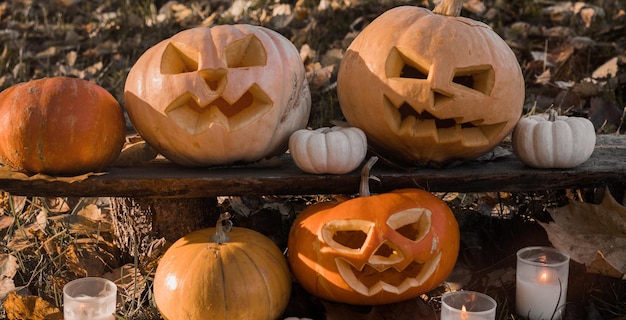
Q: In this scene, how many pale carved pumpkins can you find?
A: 2